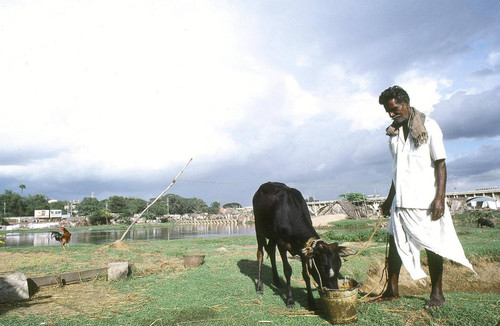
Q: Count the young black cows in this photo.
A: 1